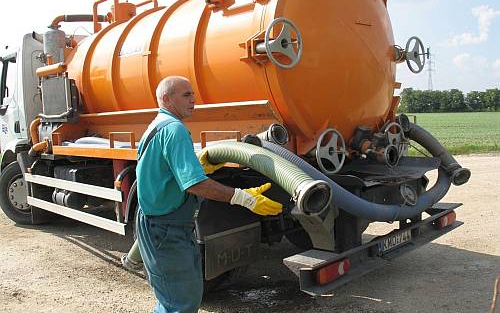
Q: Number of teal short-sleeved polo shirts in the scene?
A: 1